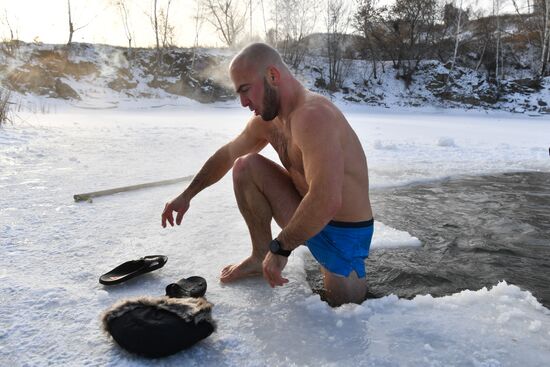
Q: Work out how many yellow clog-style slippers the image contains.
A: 0